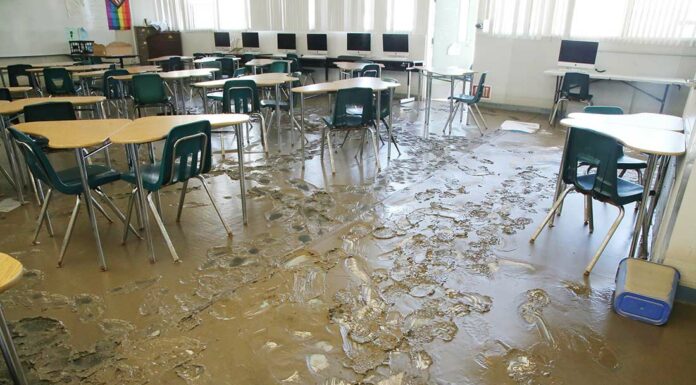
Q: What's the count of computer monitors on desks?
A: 7